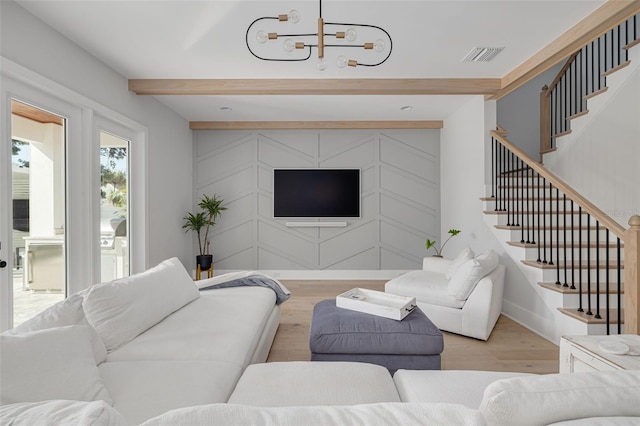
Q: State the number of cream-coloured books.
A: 0